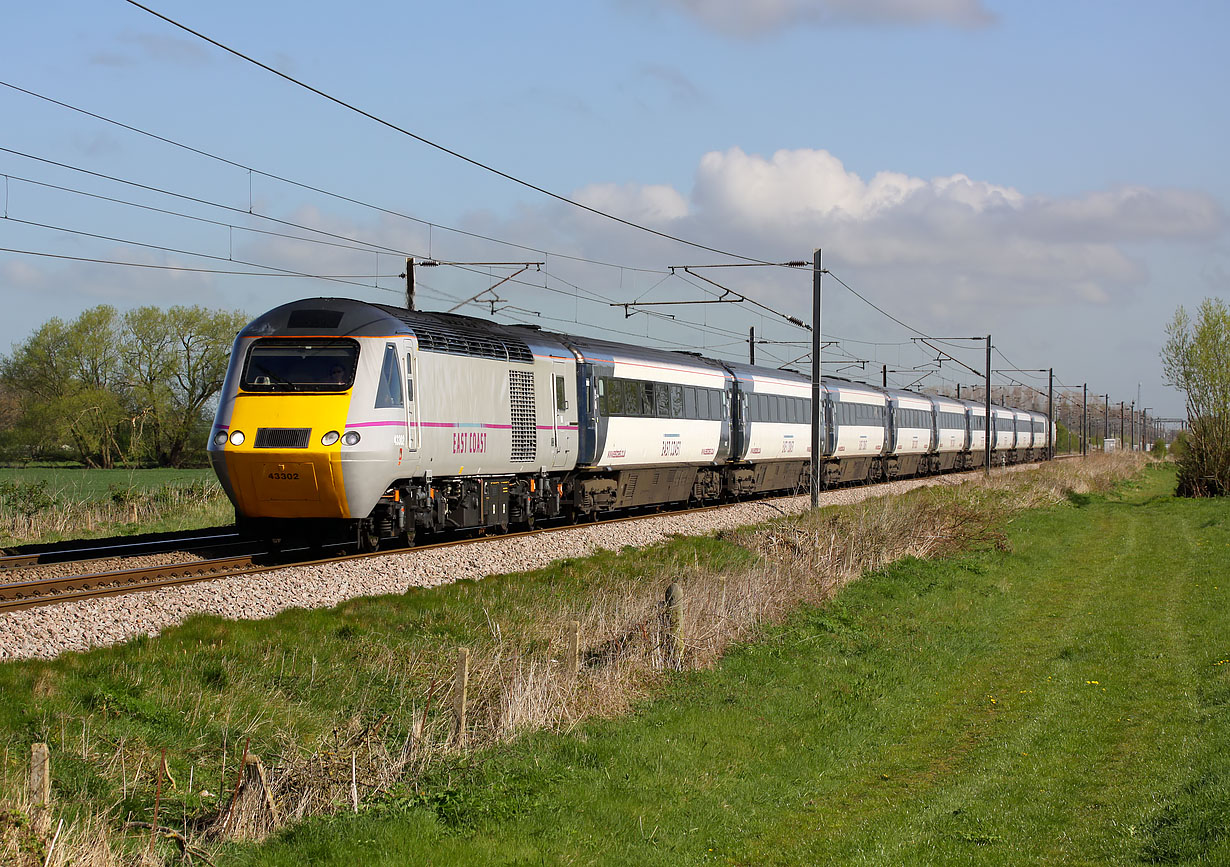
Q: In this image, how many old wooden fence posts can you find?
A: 5